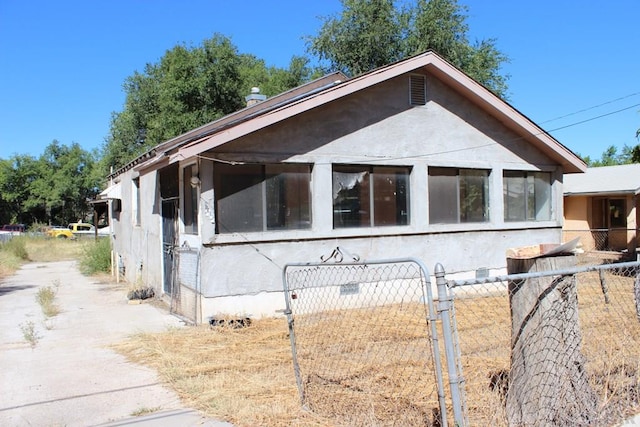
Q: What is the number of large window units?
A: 4